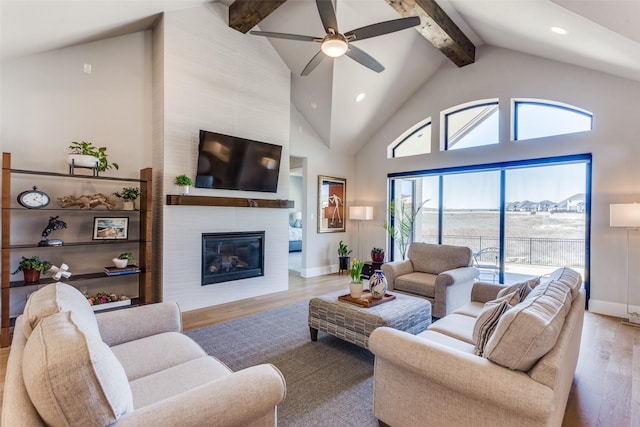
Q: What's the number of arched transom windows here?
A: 3